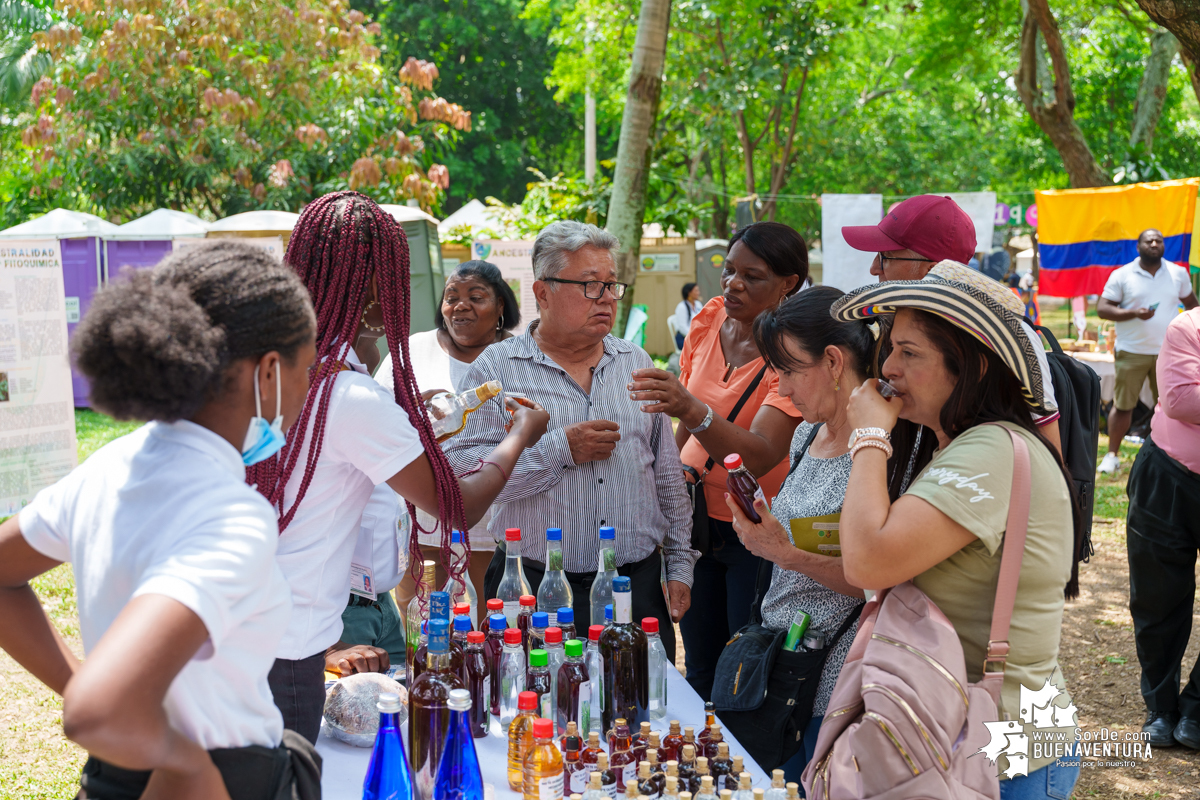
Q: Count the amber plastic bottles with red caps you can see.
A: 2